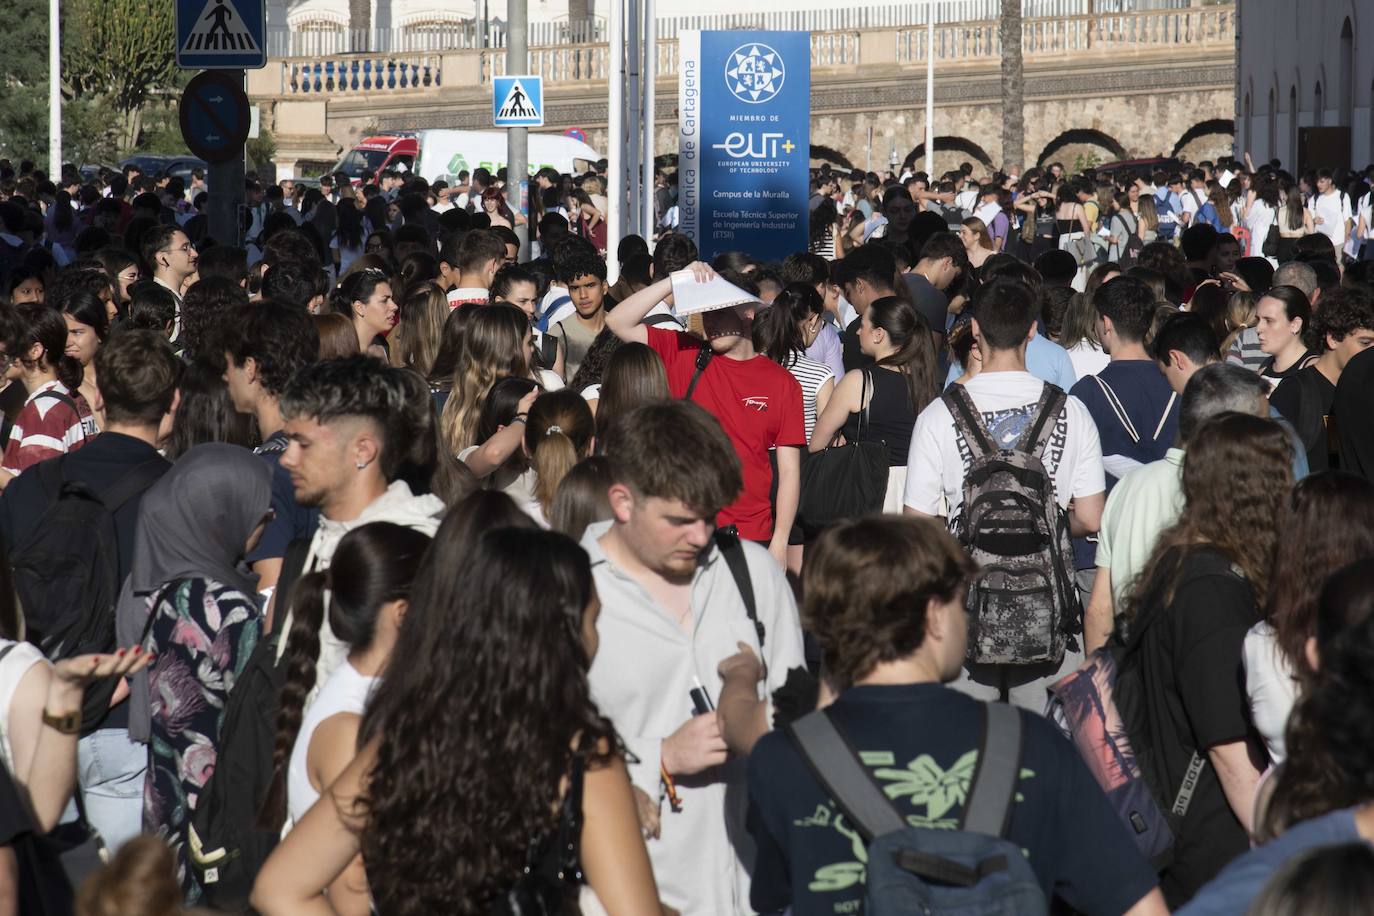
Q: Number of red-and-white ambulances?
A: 1